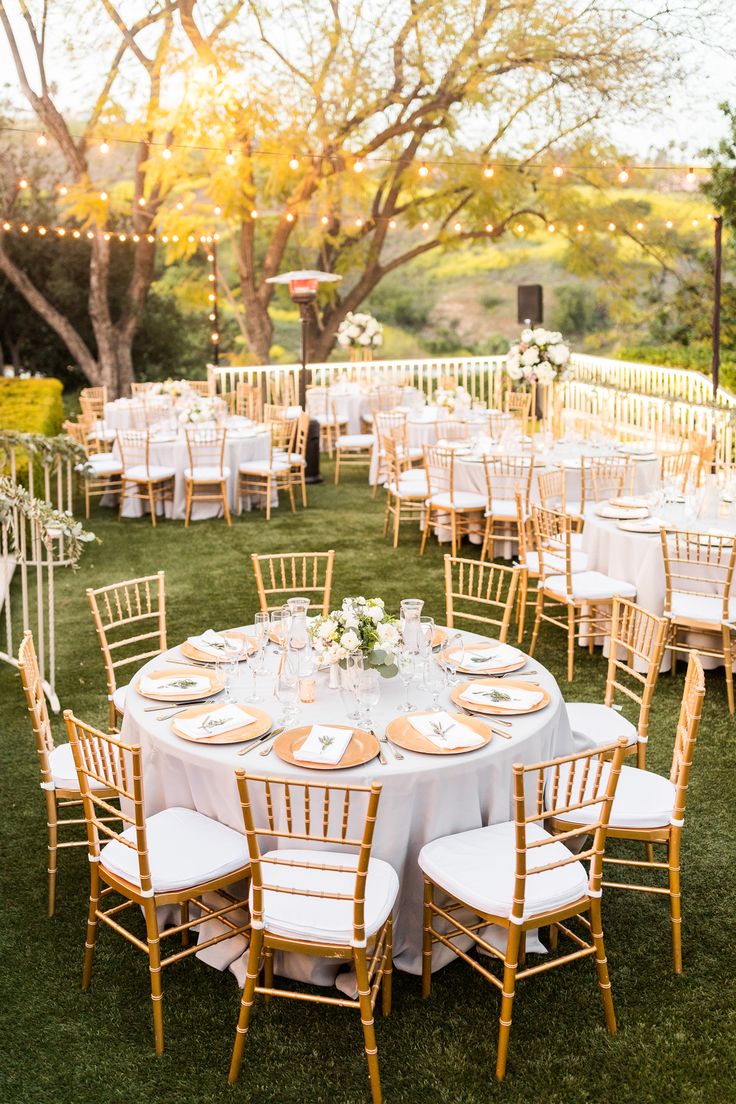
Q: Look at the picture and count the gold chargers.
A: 9